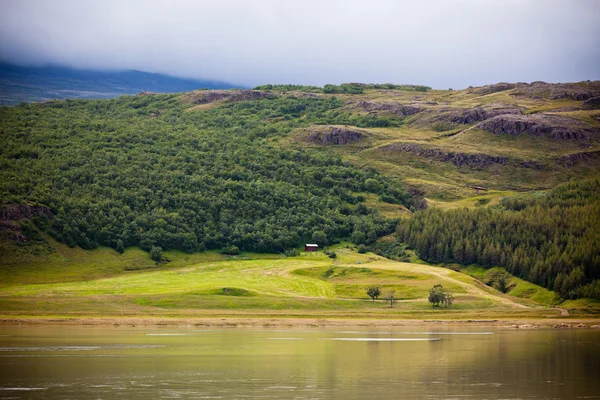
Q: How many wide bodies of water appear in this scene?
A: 1